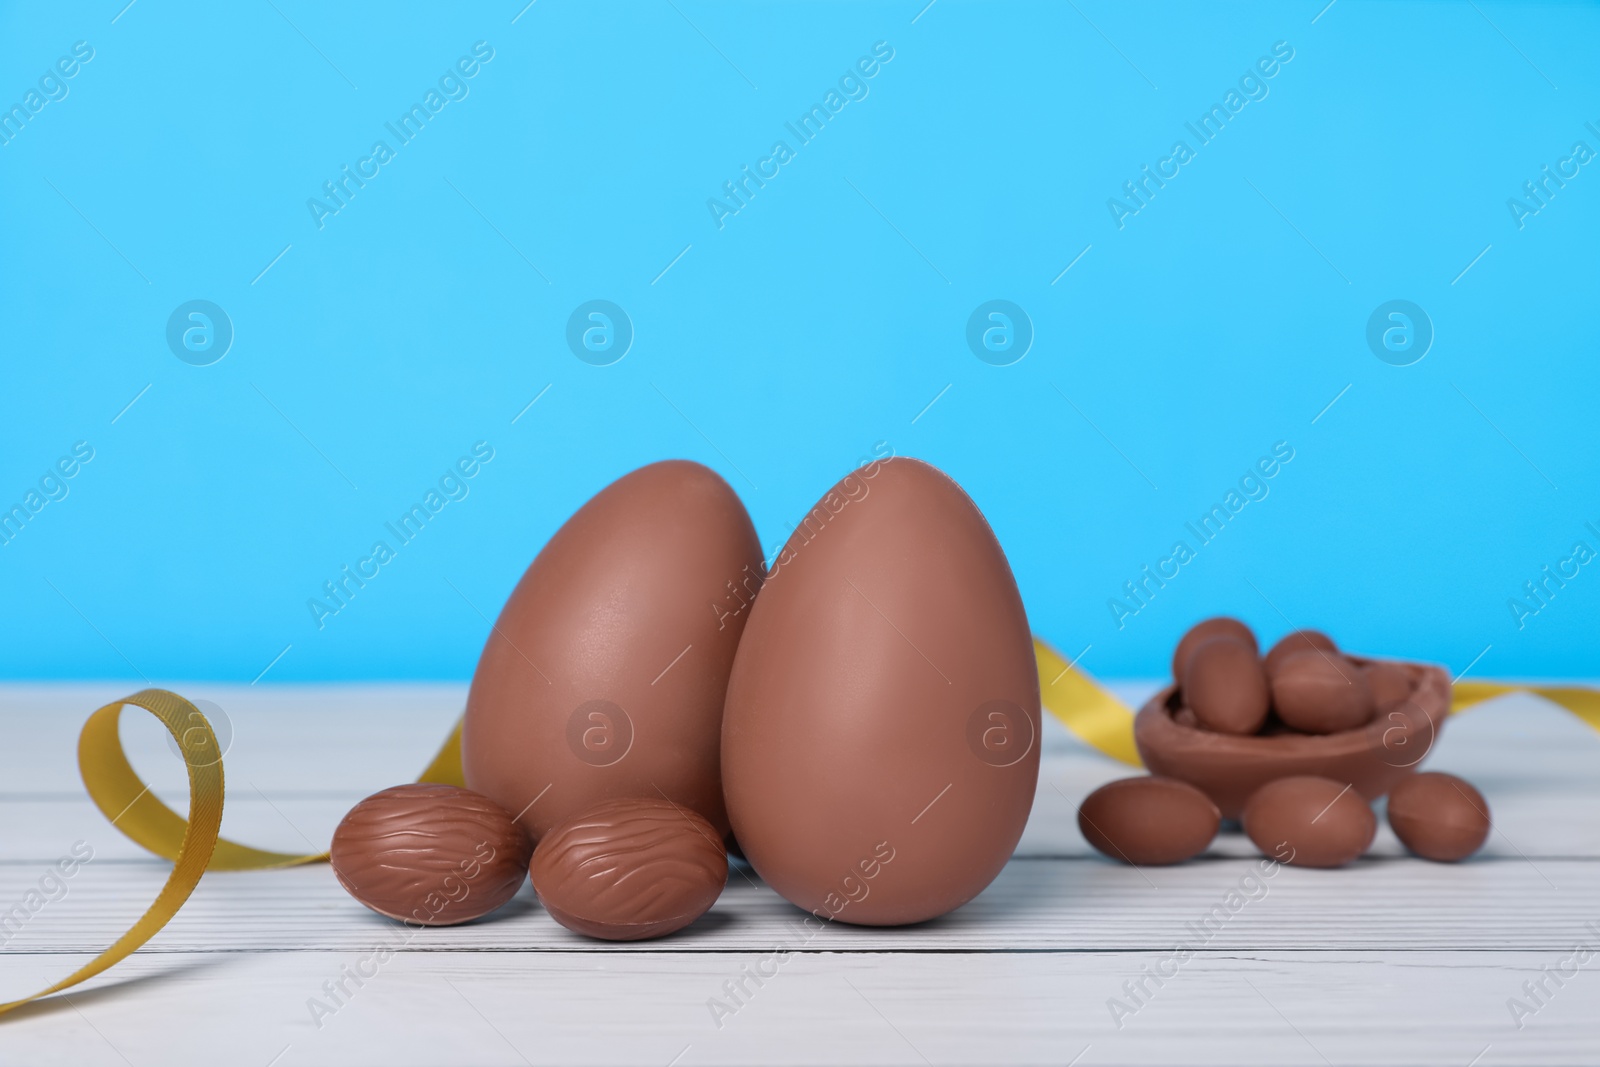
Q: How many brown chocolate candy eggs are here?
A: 12